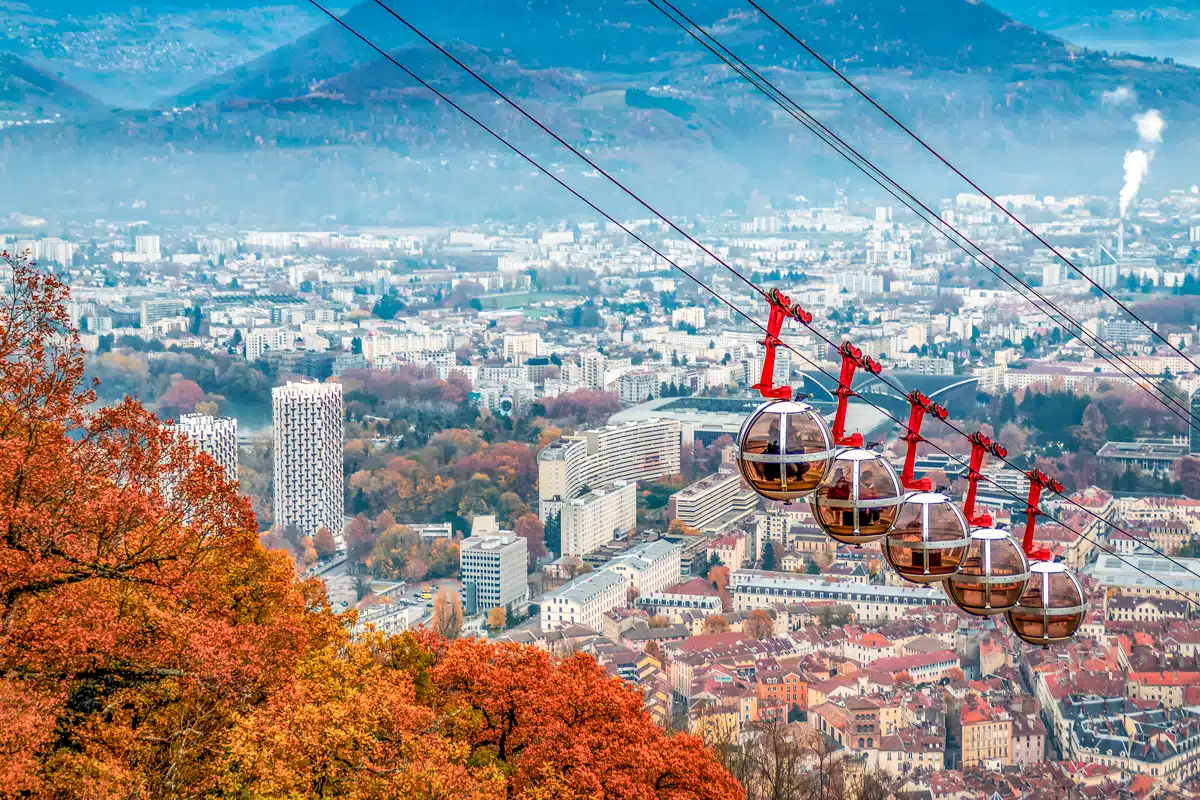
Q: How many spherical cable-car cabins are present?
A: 5